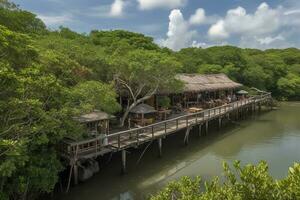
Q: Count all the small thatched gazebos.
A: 2